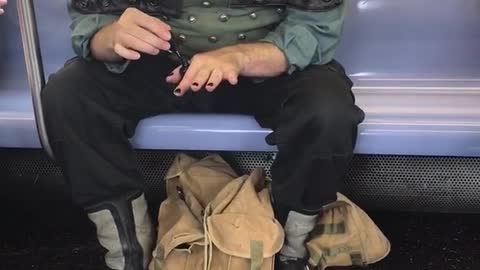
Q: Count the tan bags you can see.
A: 2